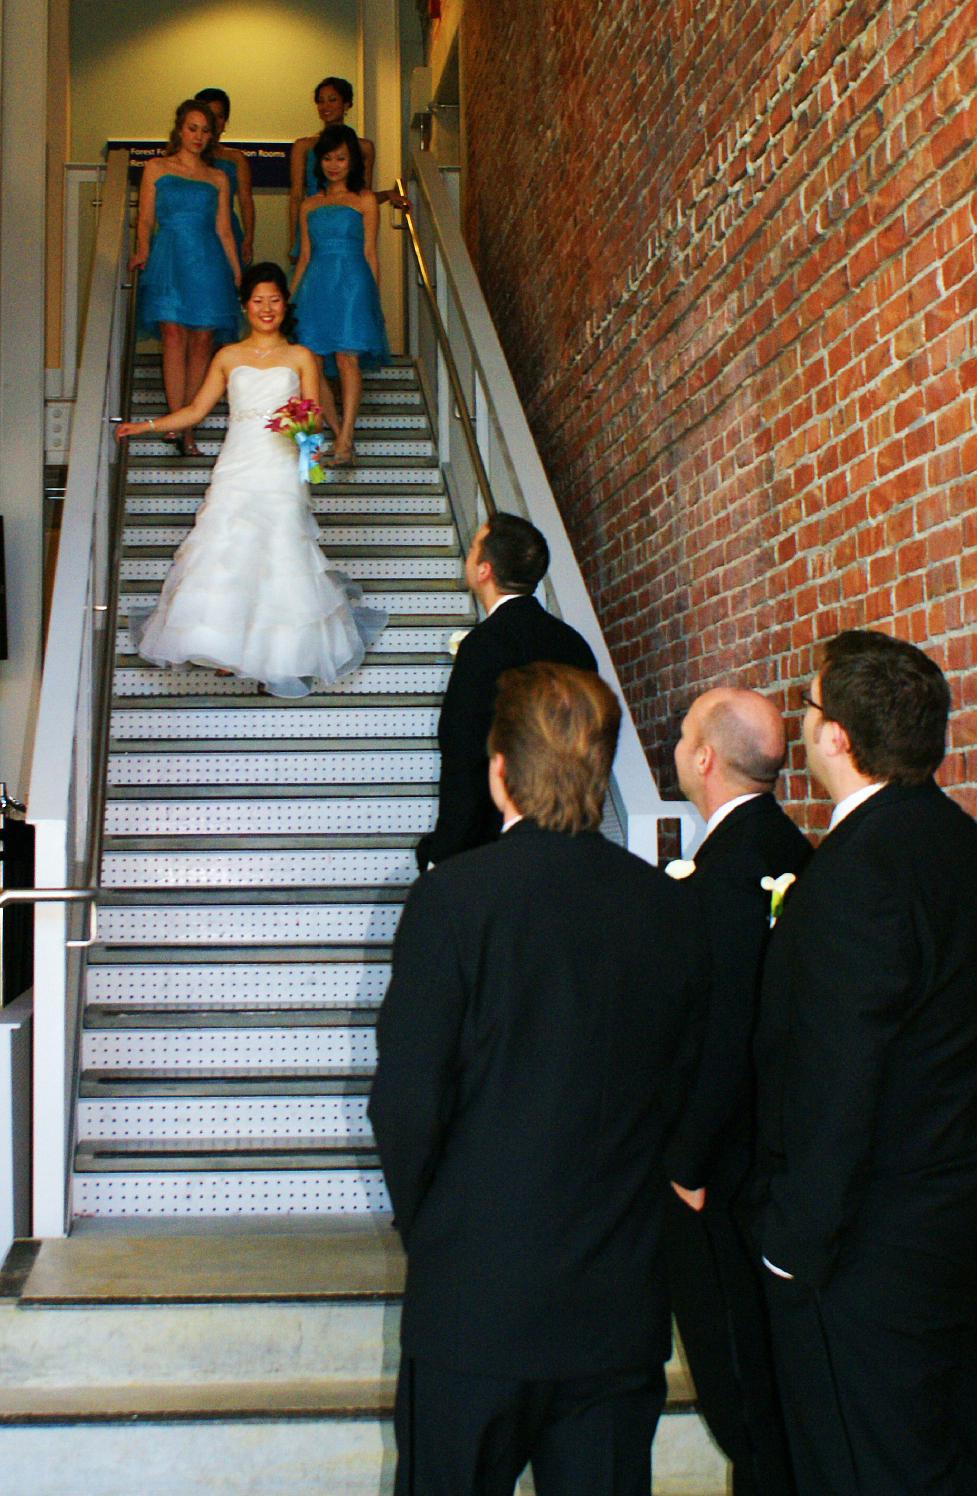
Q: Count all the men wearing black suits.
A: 4